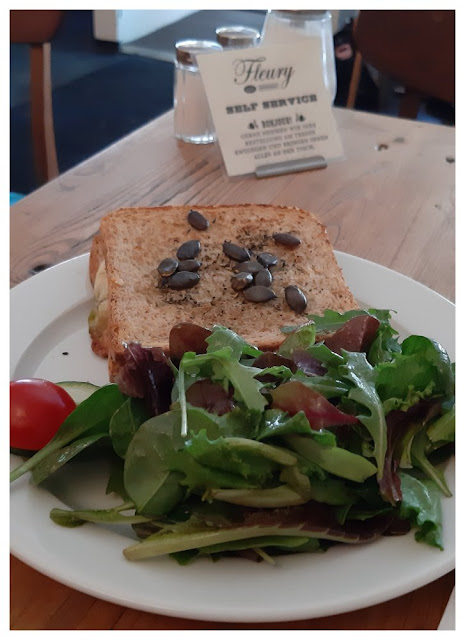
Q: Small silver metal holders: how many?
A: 1